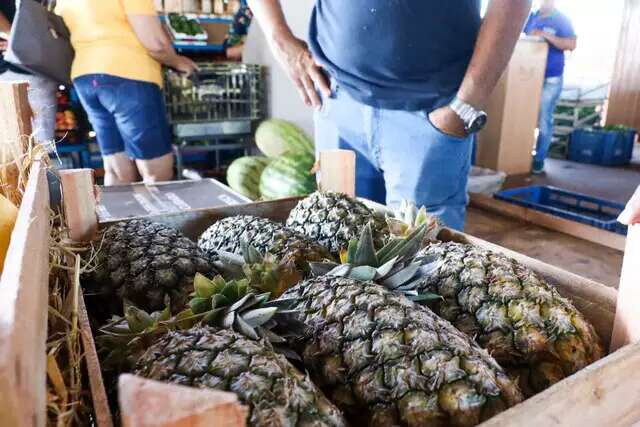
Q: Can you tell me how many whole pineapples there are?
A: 6